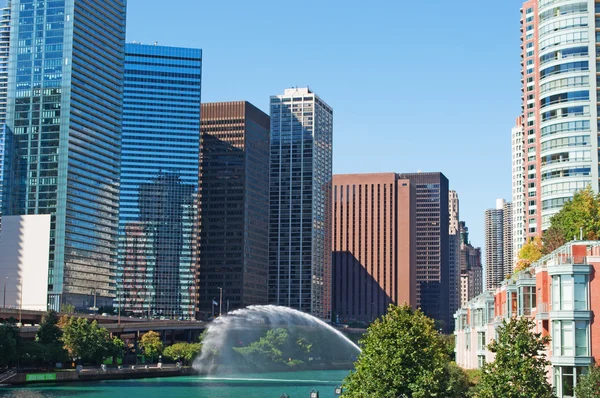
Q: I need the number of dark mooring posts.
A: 3